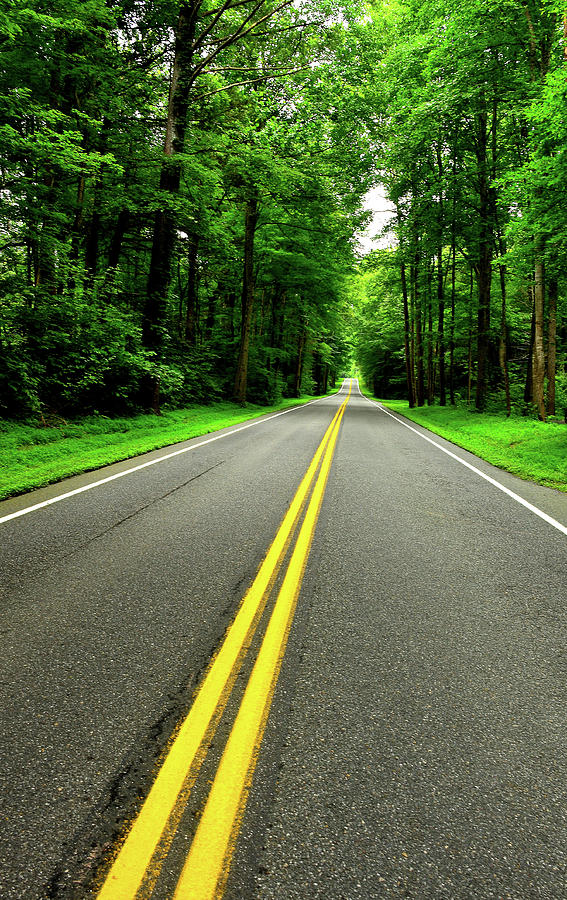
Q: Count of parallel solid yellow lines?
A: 2